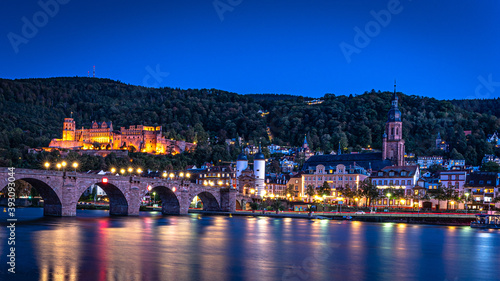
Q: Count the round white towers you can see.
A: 2